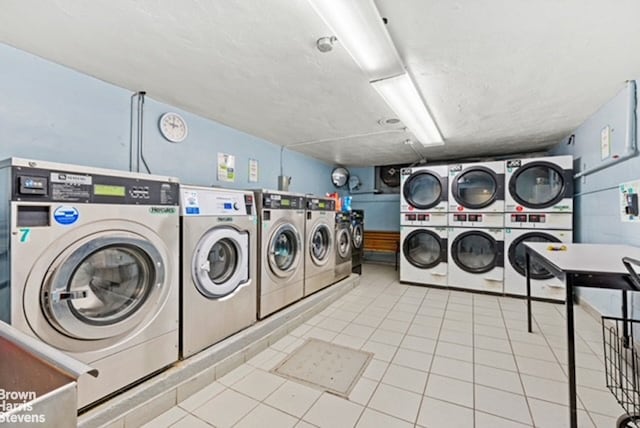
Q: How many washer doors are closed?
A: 6